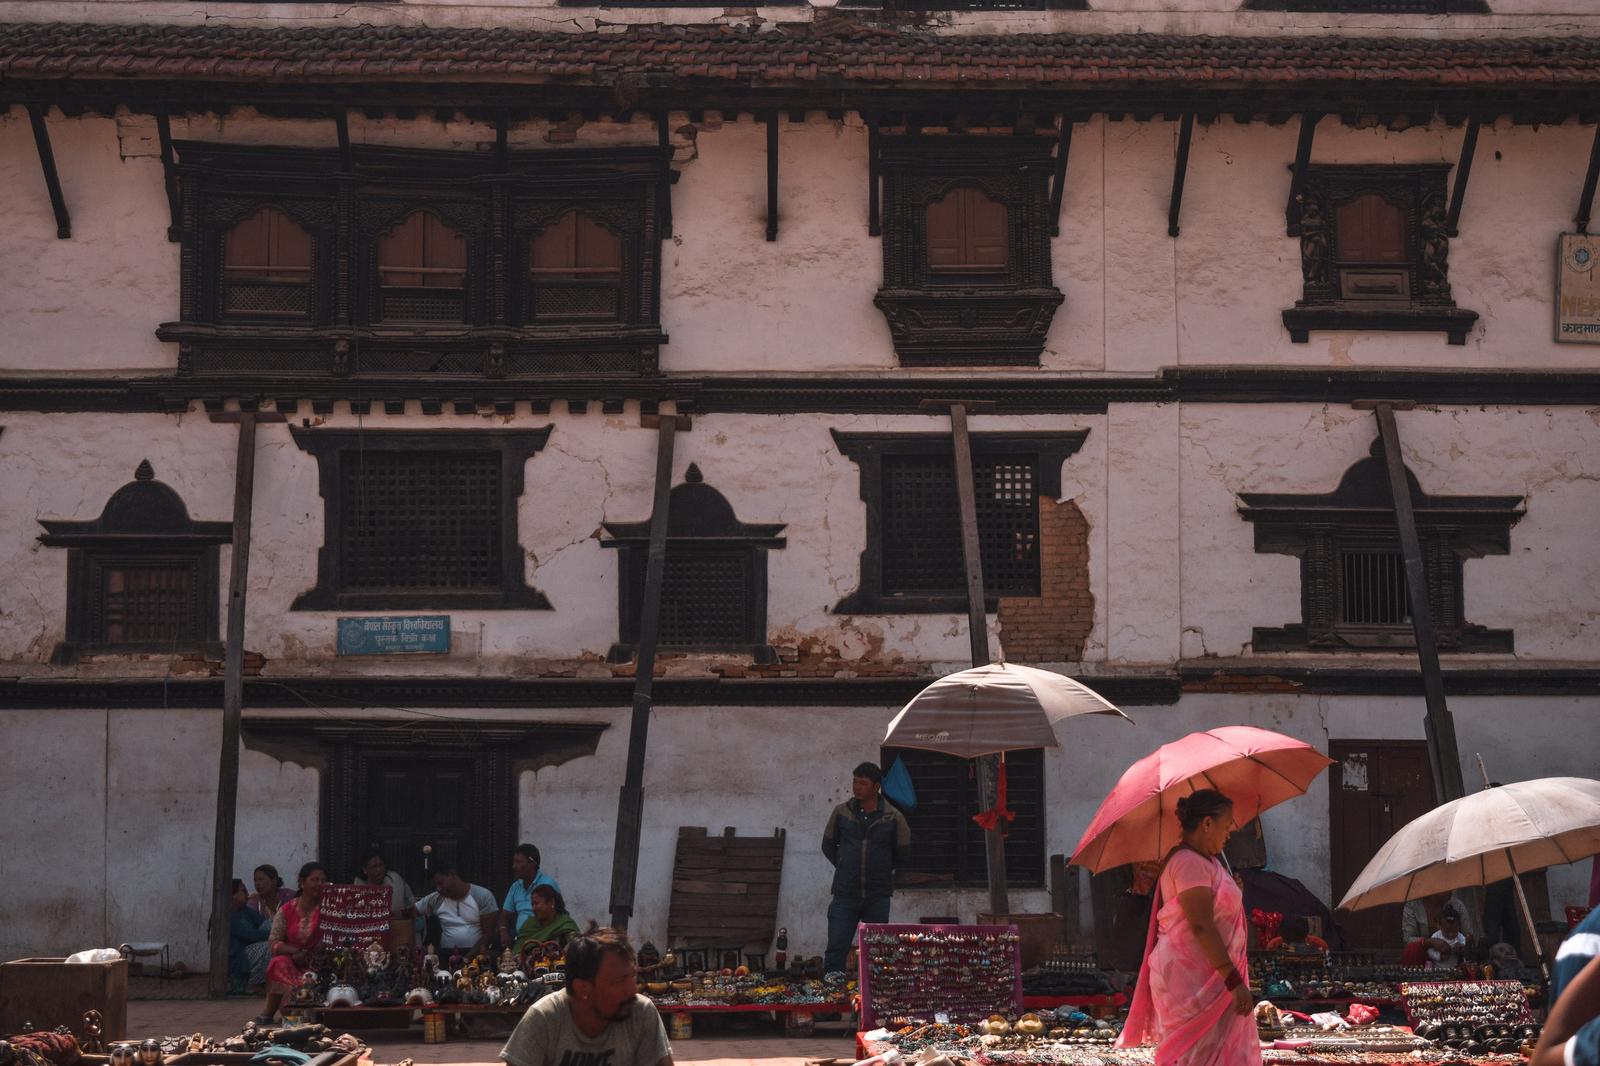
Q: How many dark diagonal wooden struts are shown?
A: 12